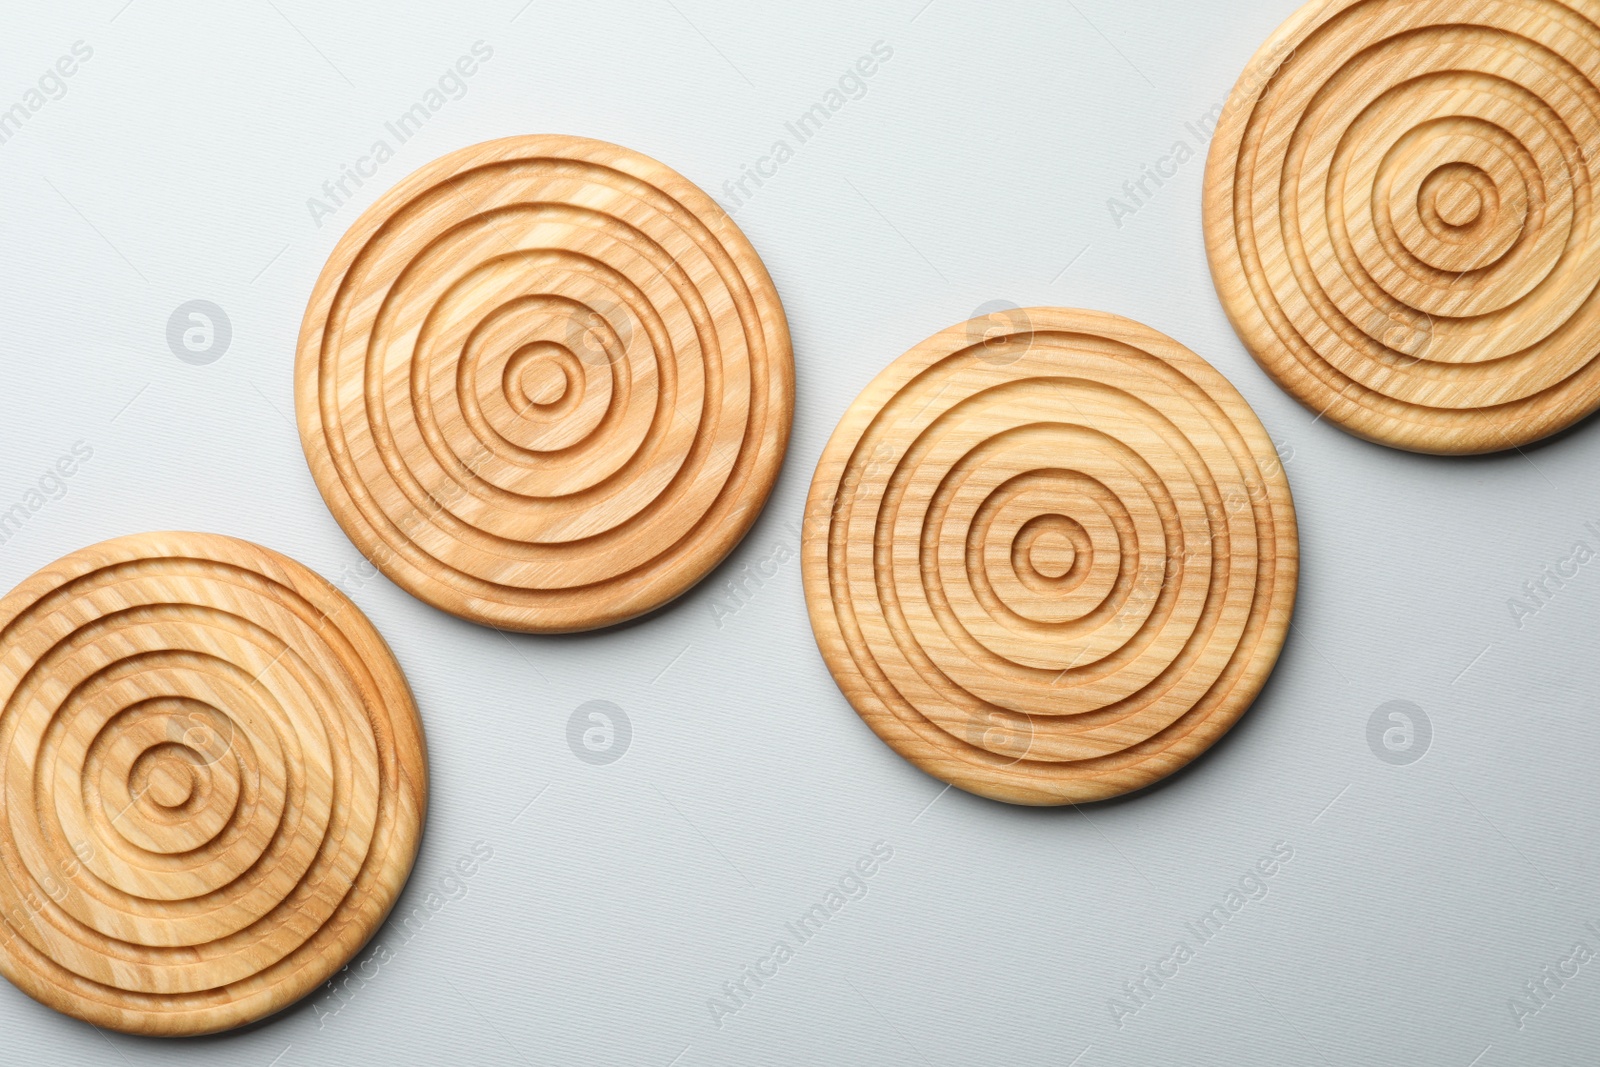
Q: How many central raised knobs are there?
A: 4